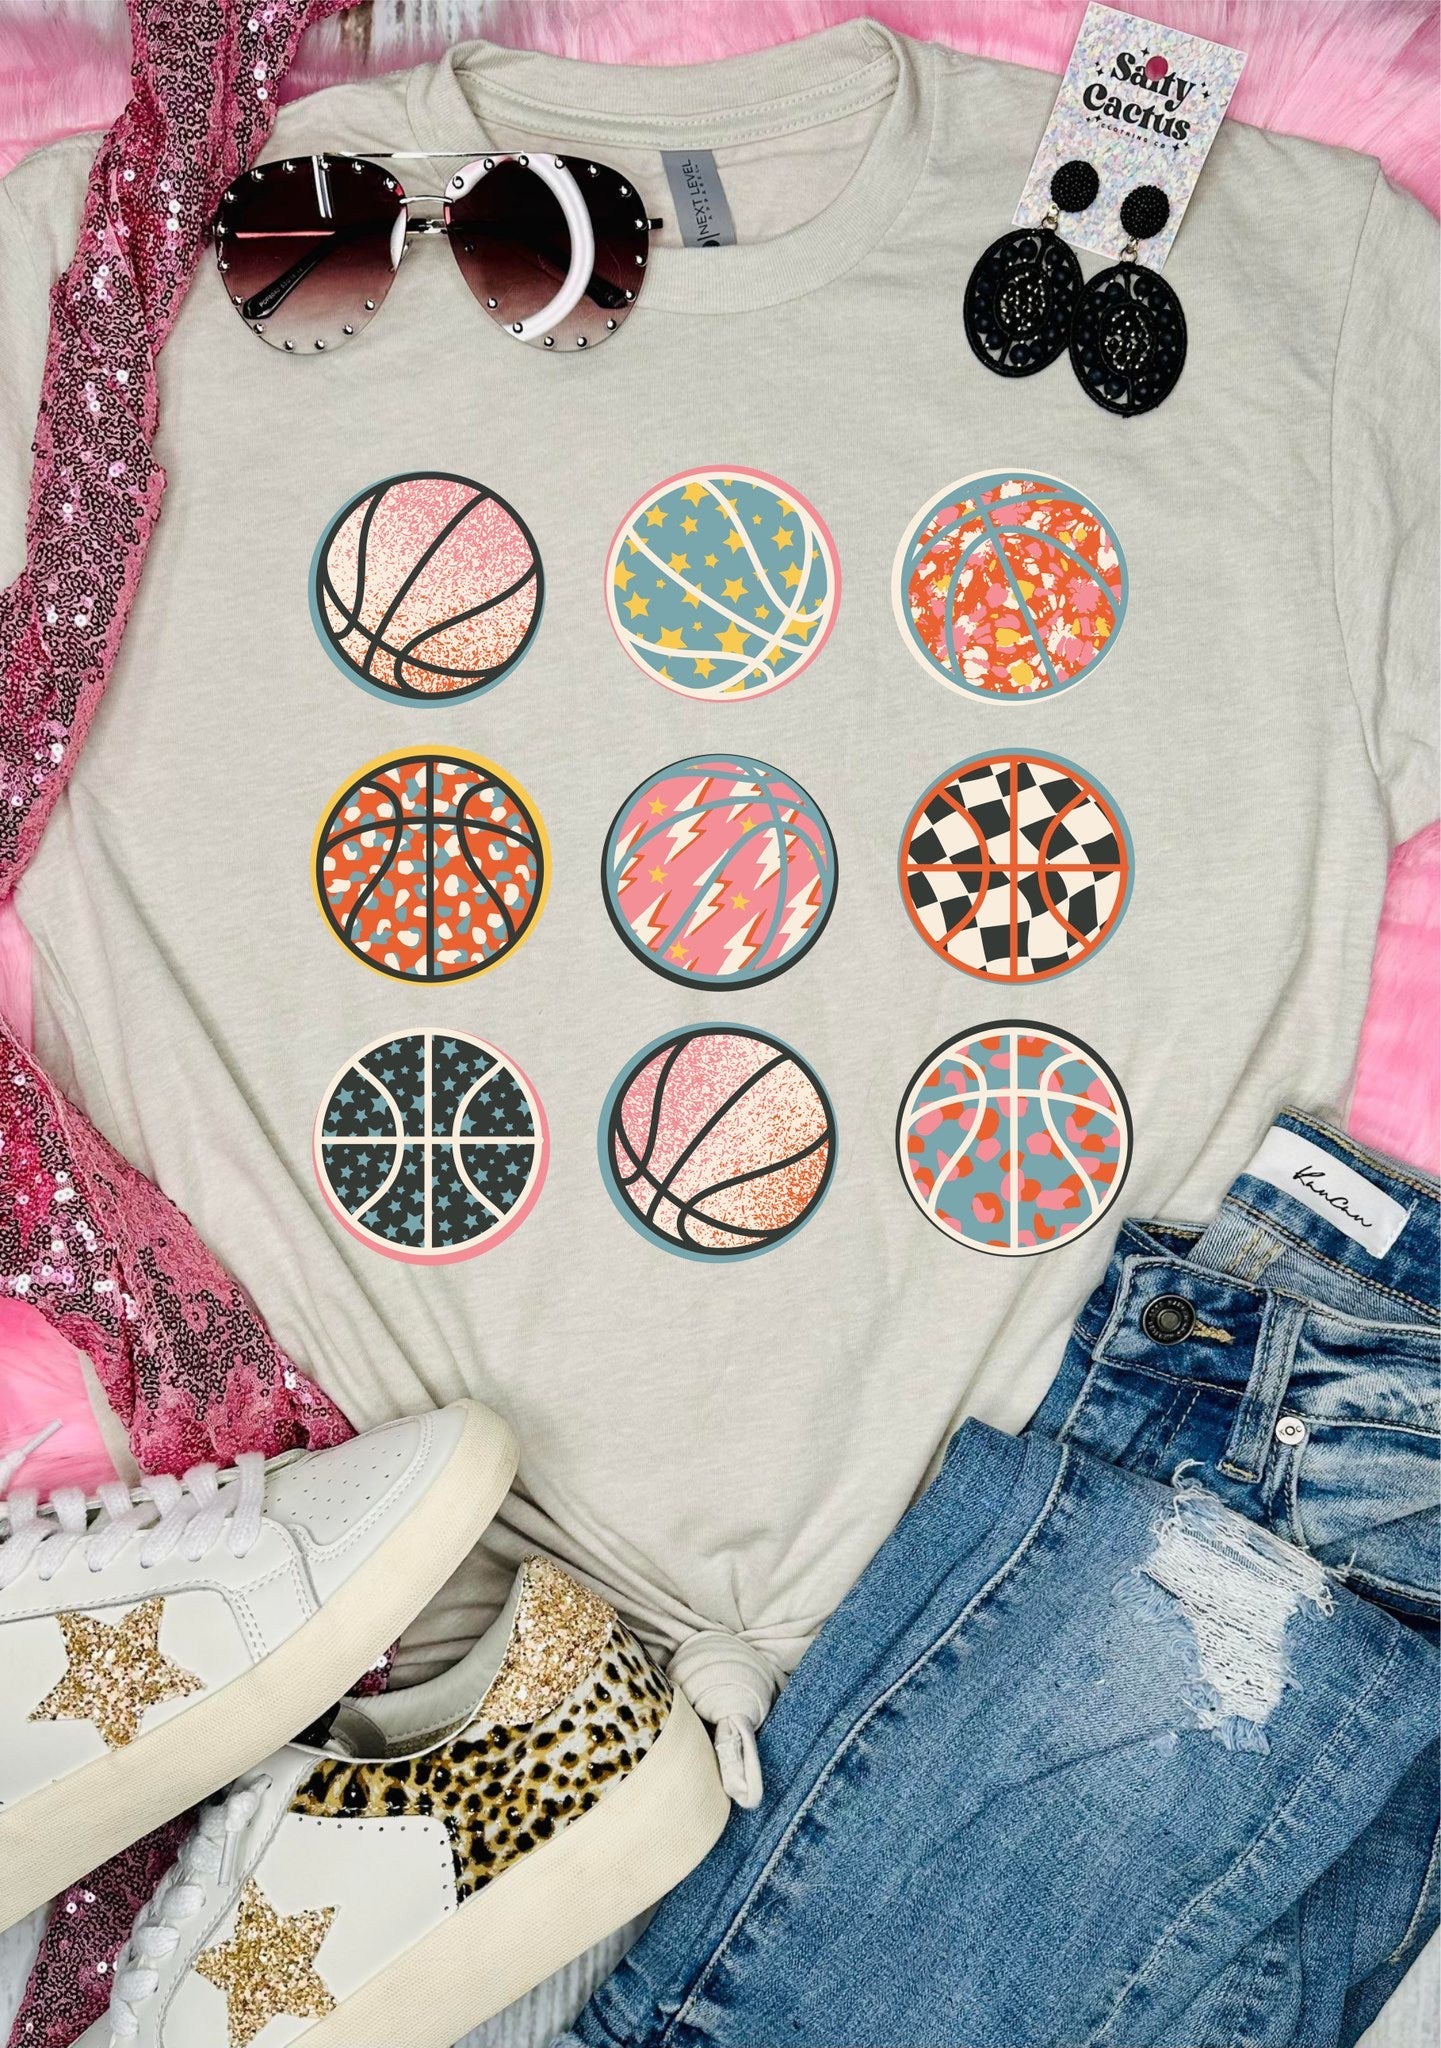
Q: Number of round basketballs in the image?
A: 9